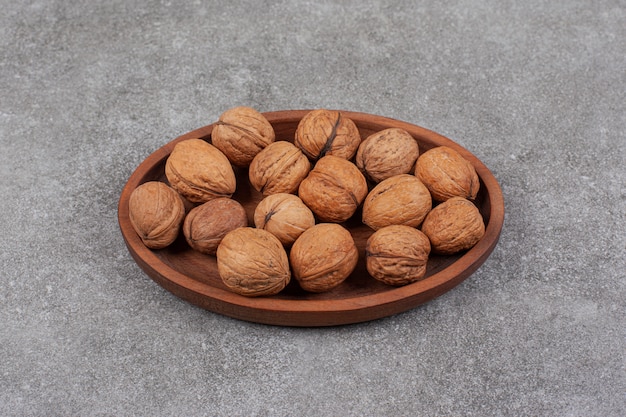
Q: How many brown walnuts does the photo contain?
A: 15